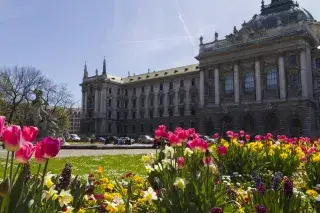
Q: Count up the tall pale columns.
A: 6